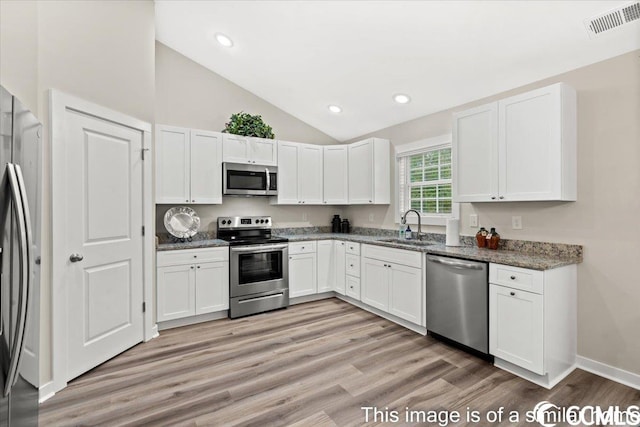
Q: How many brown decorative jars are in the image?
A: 2